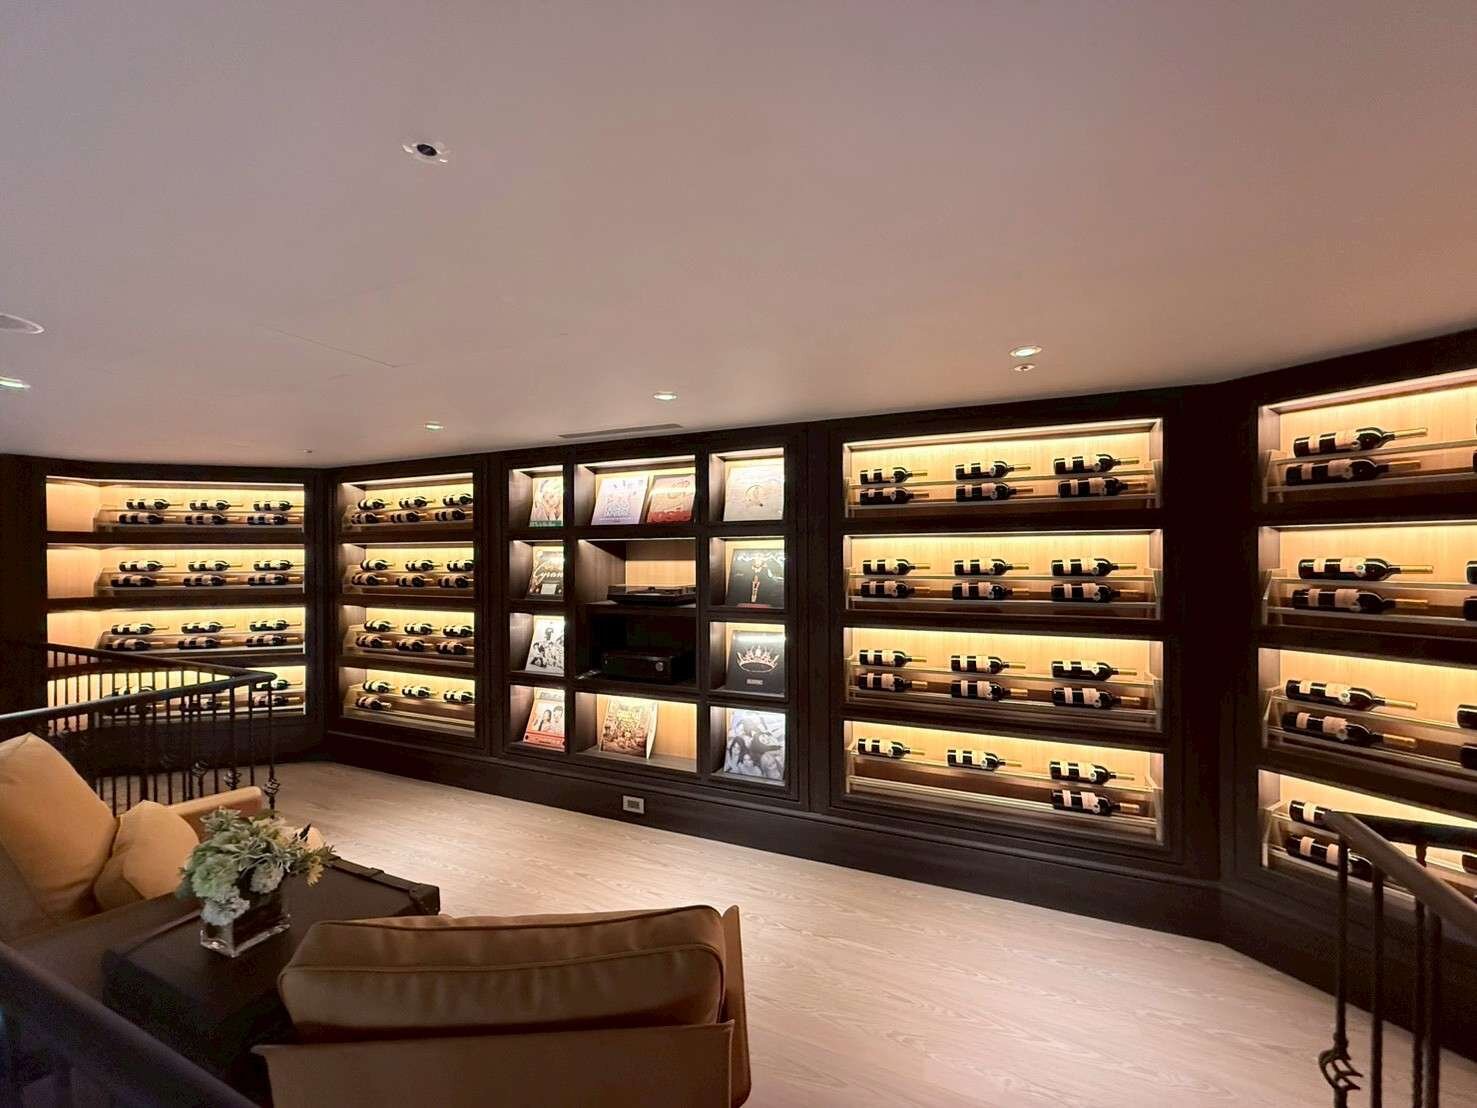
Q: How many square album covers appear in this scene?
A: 11